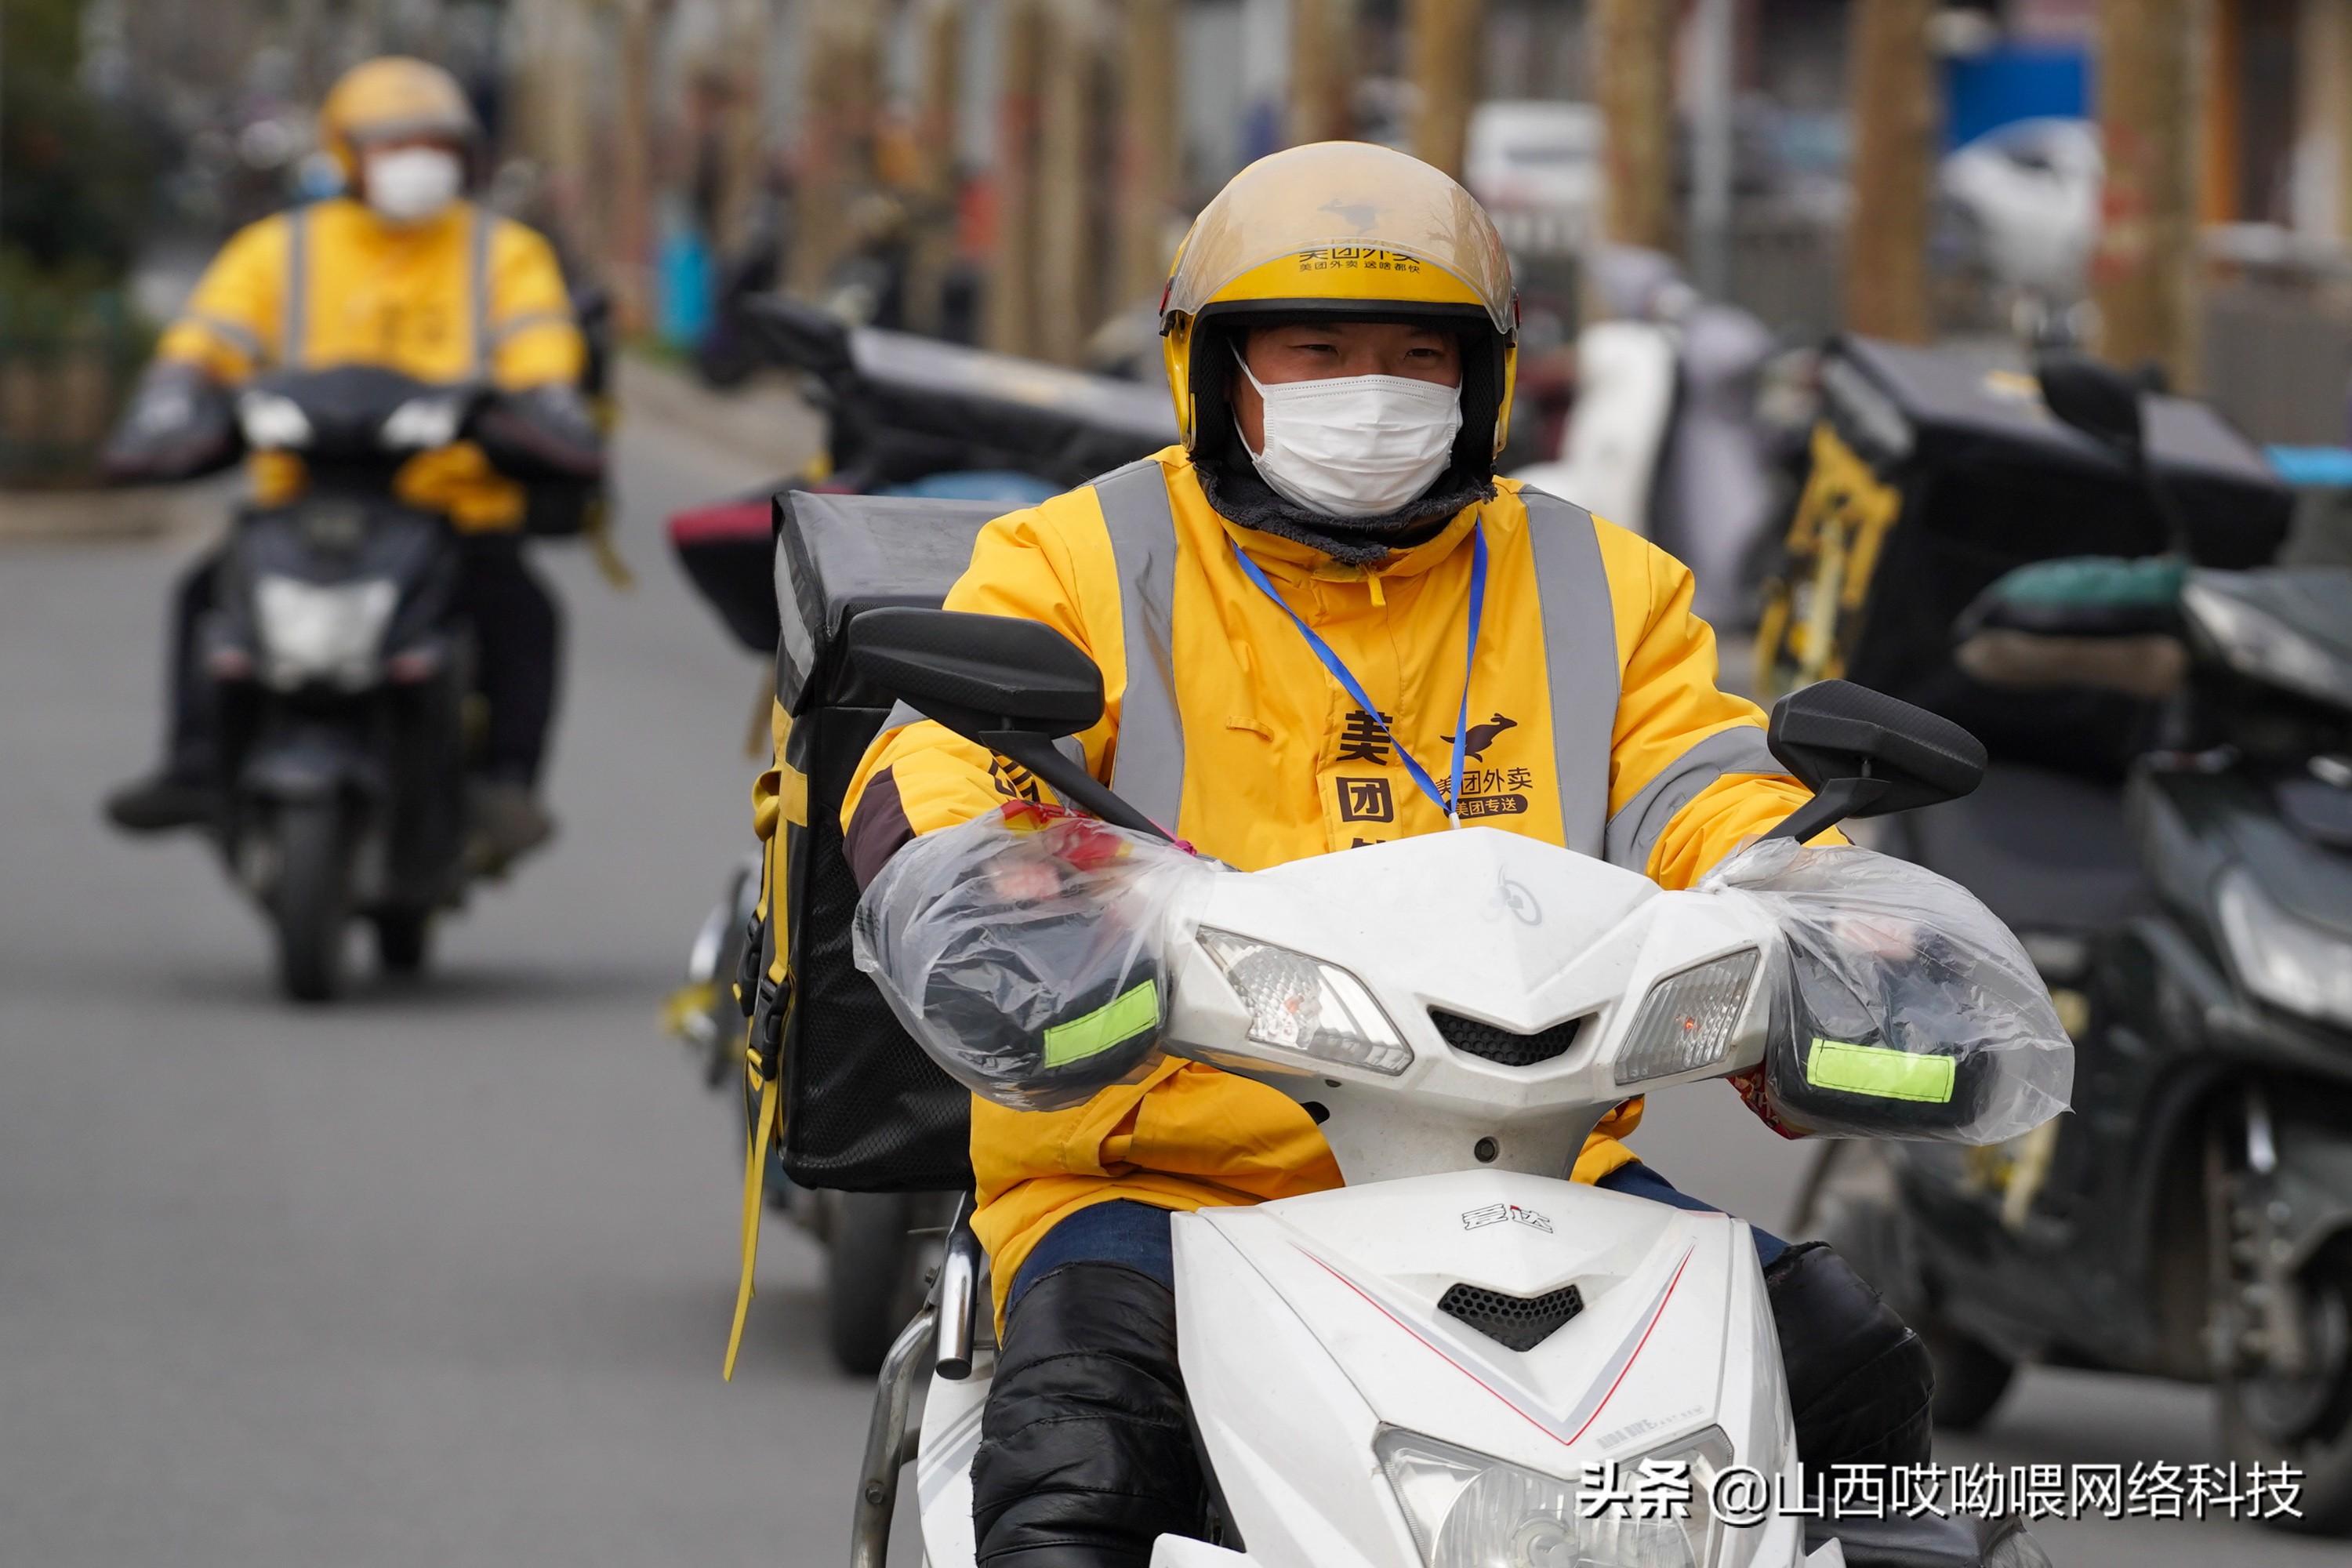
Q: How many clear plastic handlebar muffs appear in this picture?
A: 2